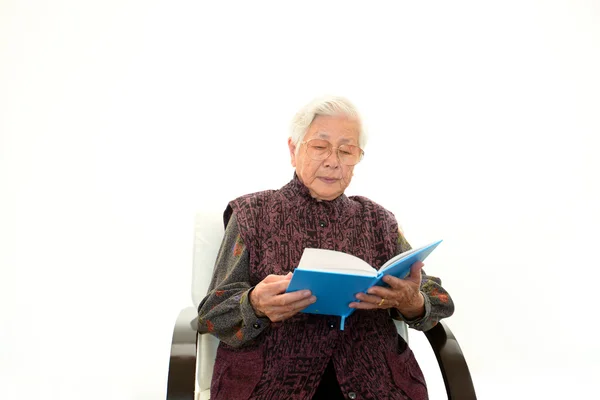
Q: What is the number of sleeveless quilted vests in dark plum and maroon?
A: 1